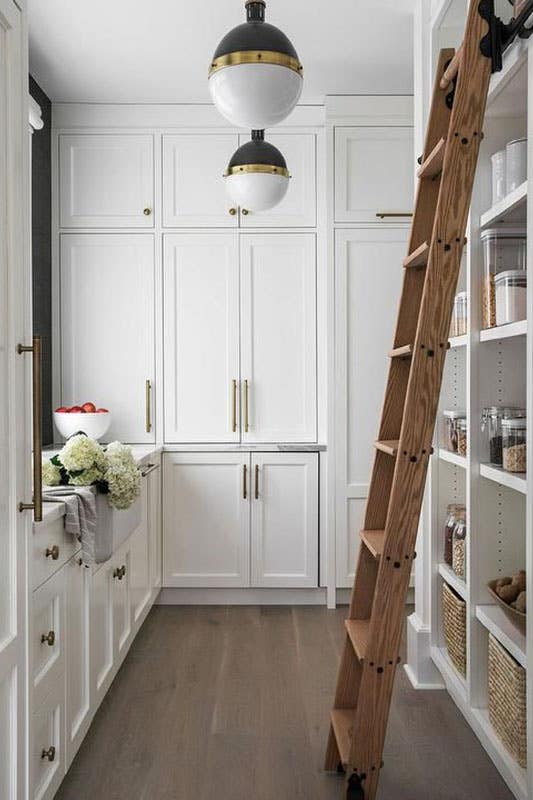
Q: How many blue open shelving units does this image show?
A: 0